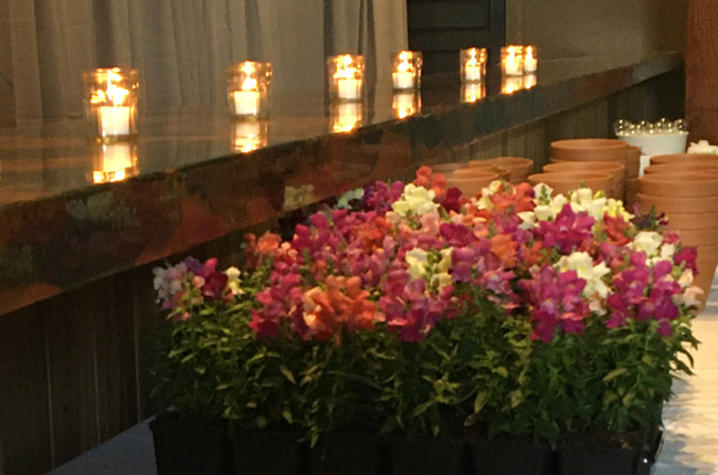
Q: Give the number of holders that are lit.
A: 7